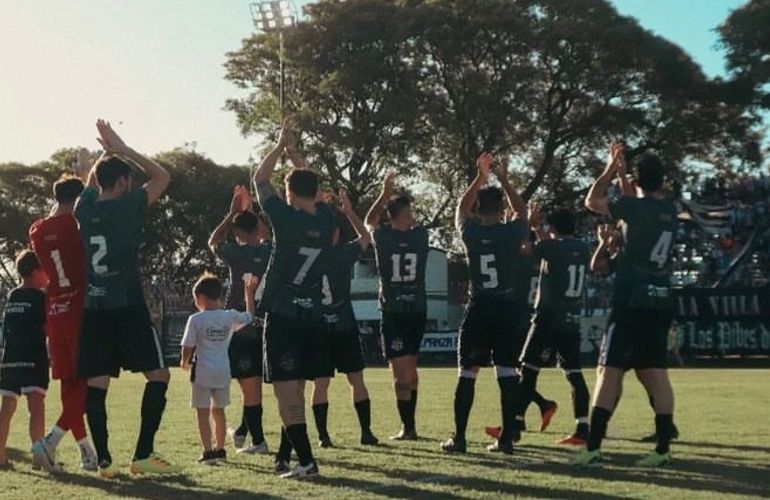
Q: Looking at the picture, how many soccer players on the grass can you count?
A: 11